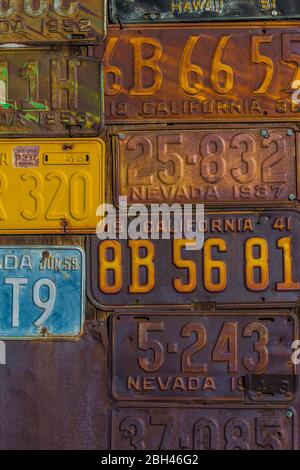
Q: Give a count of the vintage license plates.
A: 10